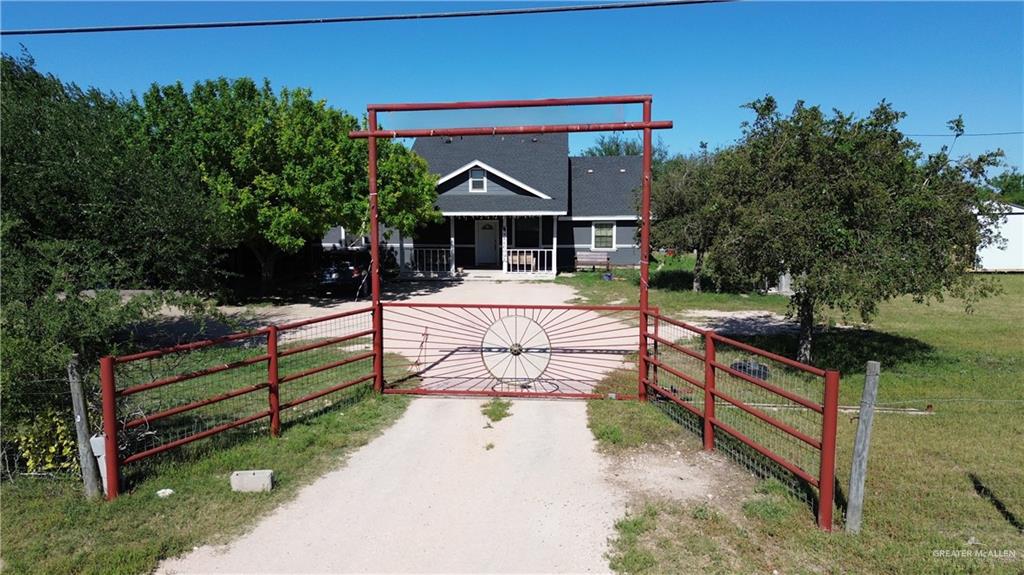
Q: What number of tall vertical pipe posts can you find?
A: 2